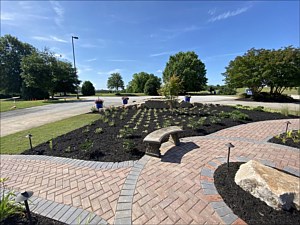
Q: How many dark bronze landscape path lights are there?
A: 4